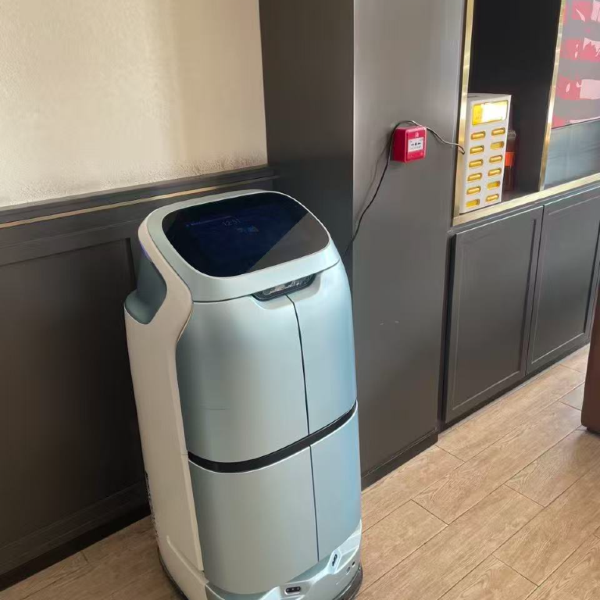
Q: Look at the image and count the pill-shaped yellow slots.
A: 12